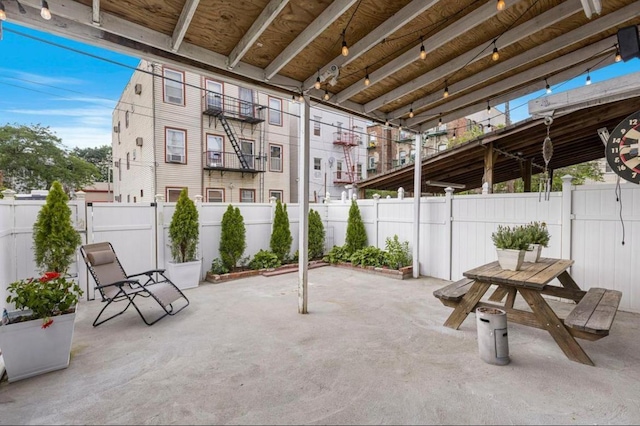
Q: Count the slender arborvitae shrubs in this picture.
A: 6